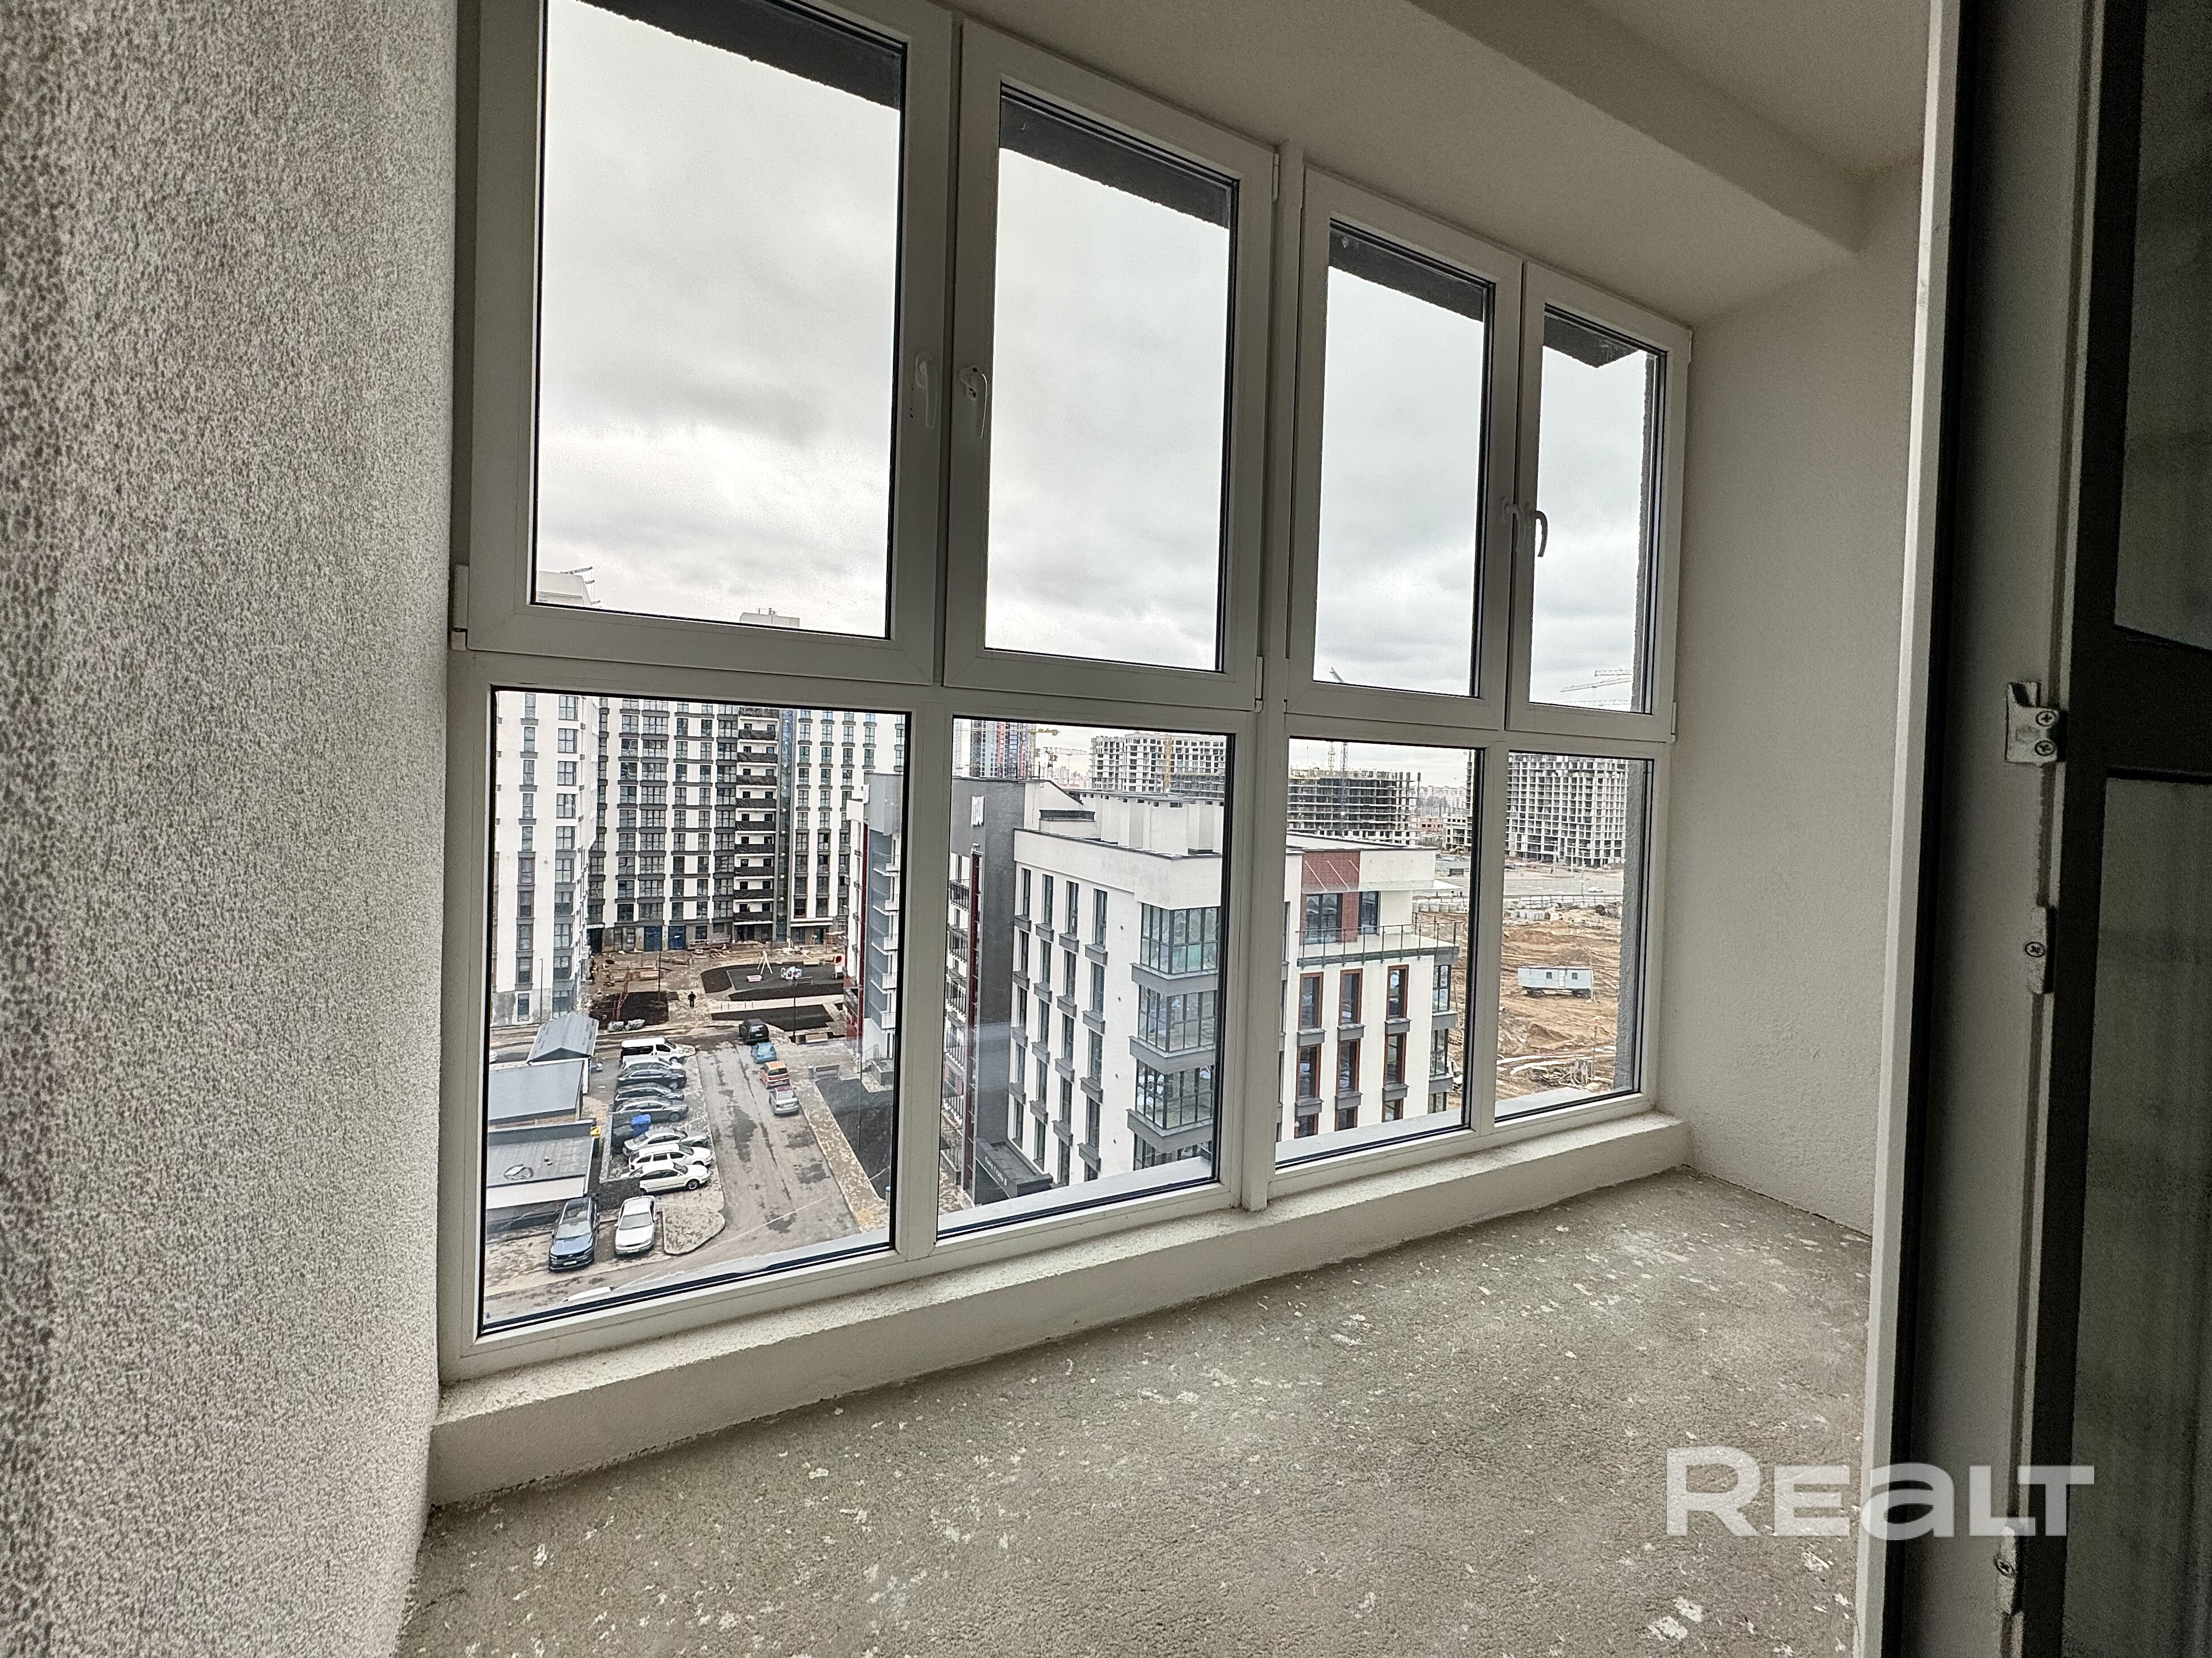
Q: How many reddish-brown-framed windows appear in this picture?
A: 9